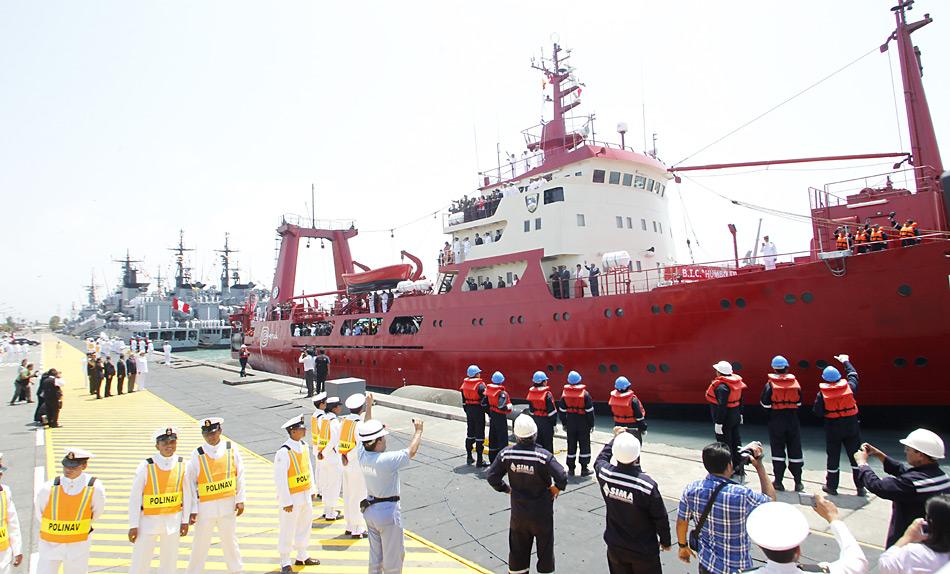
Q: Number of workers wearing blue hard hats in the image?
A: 7